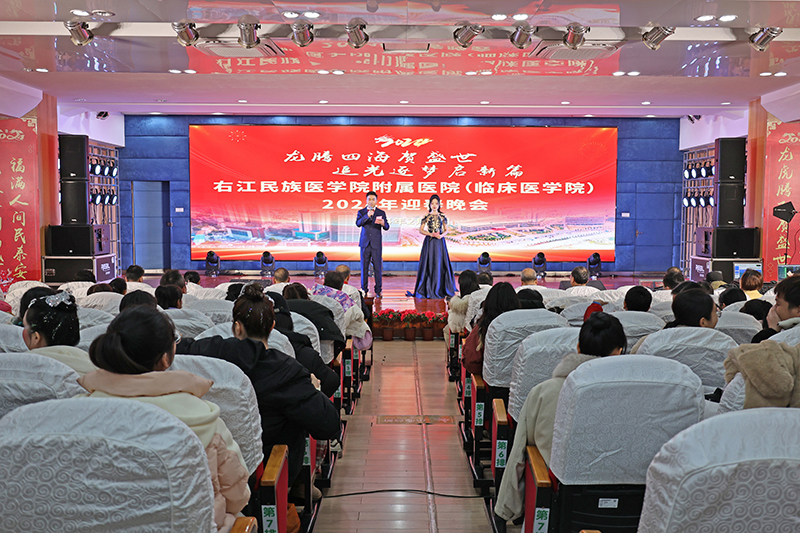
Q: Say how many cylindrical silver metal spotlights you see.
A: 10